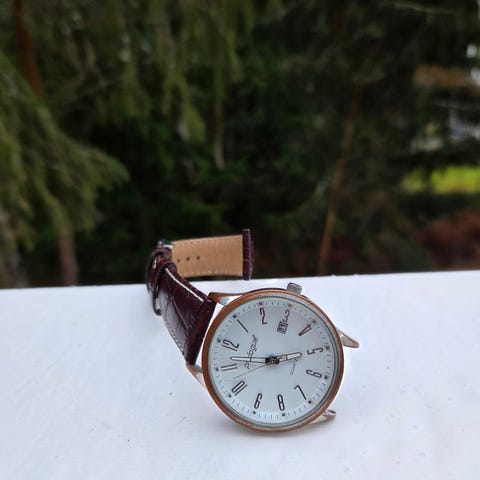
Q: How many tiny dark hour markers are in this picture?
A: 12